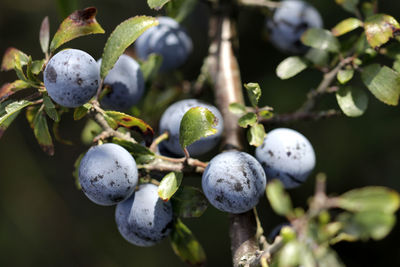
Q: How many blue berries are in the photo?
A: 9